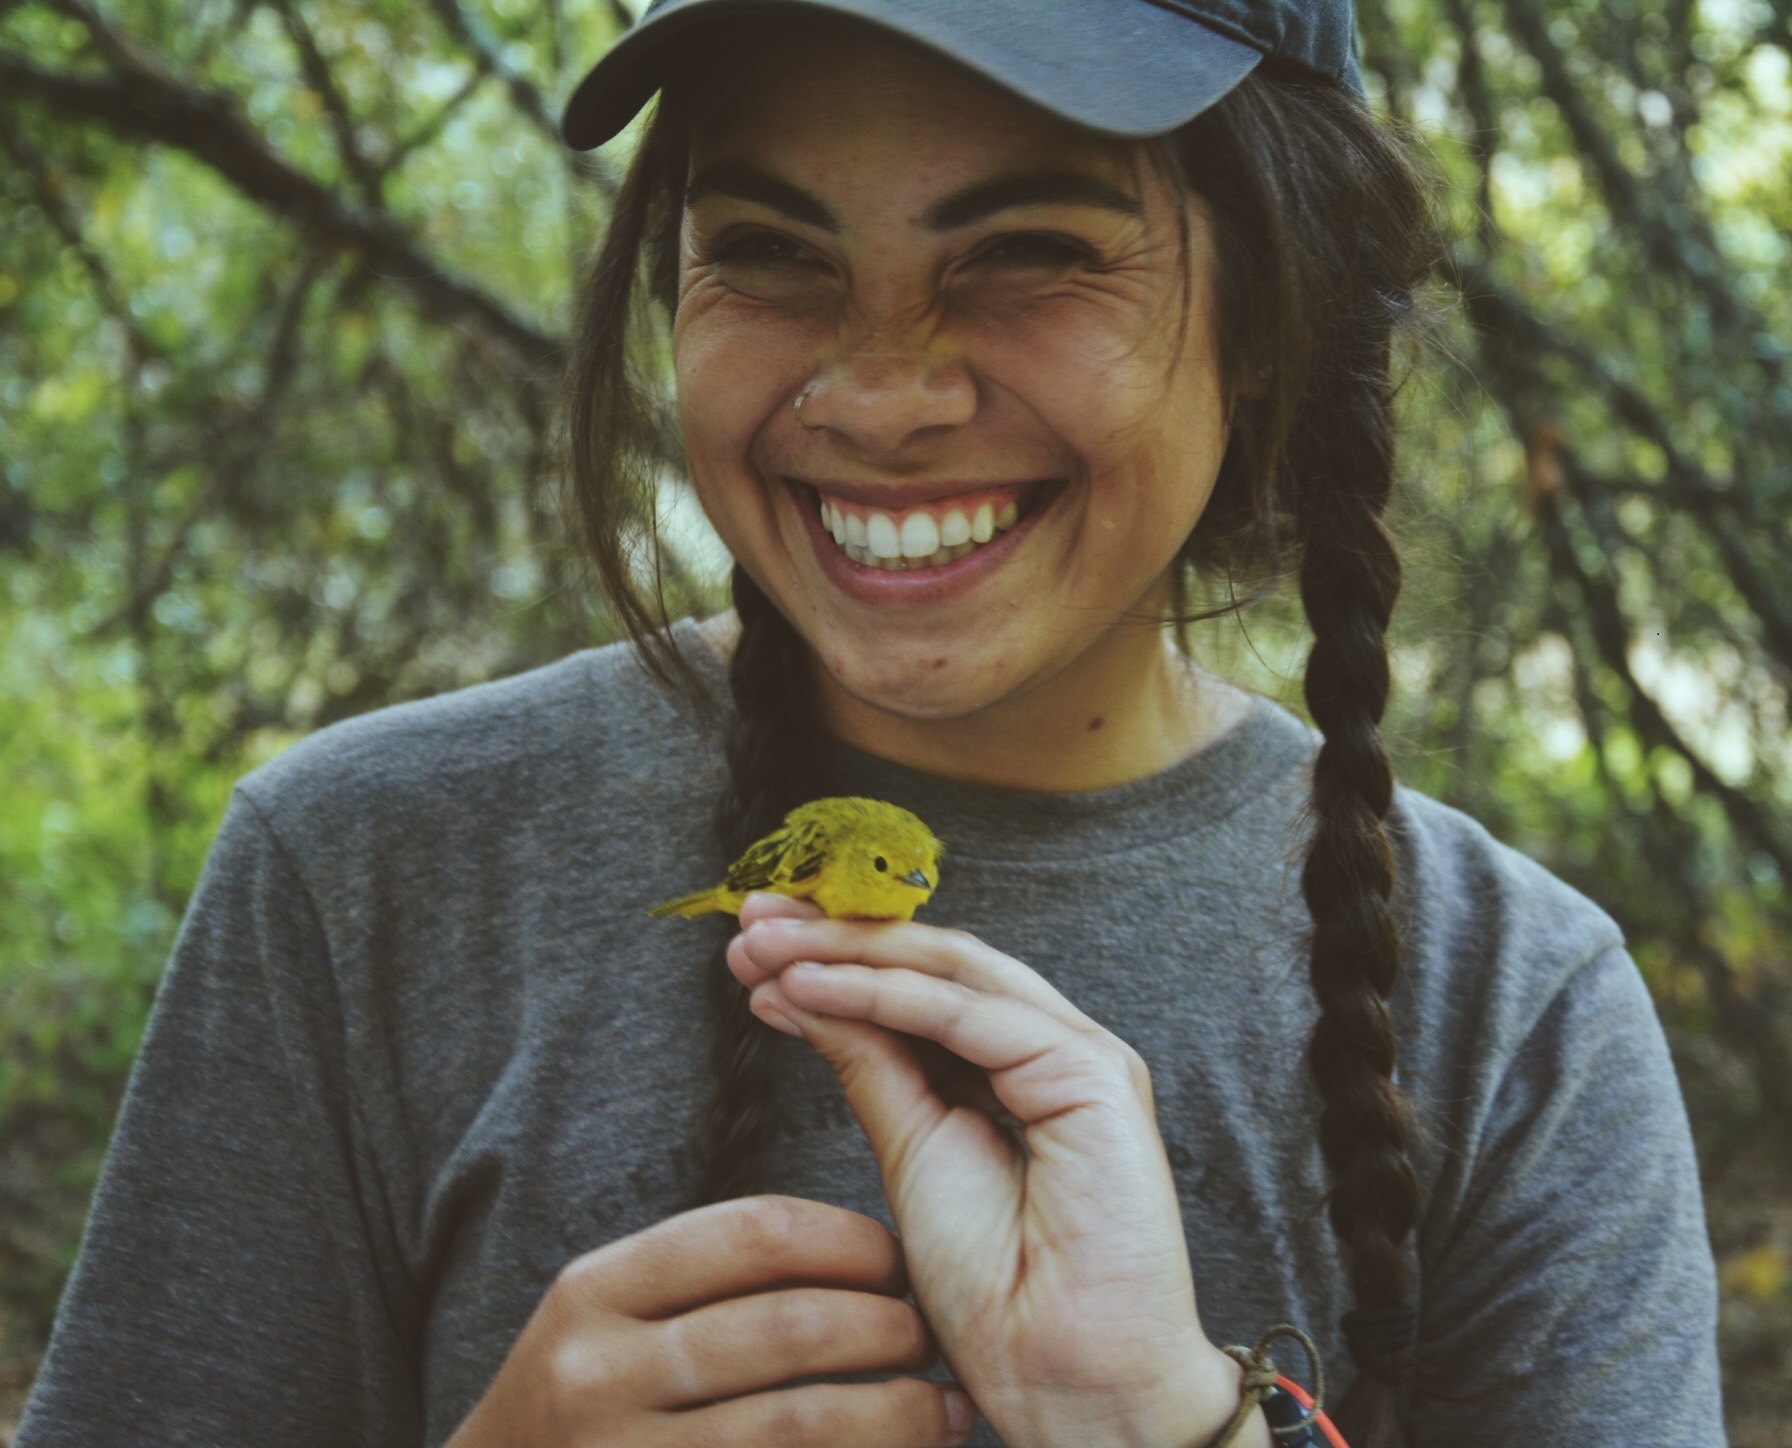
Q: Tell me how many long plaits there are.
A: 2